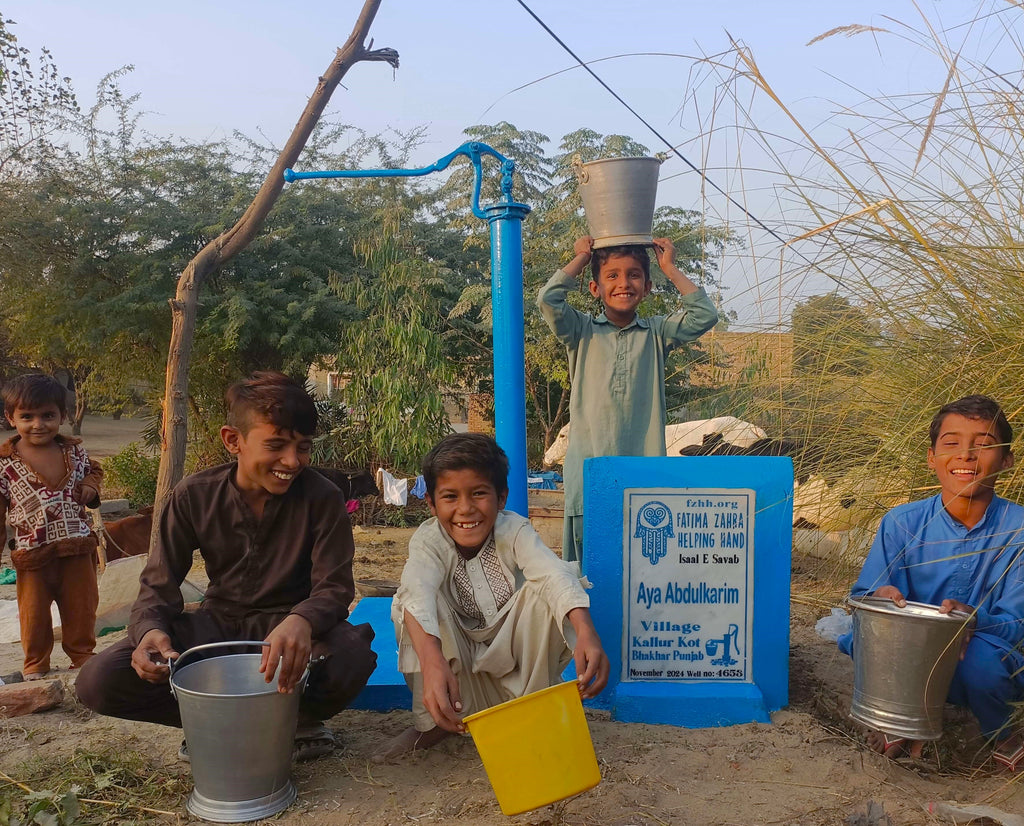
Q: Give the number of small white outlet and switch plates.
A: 0